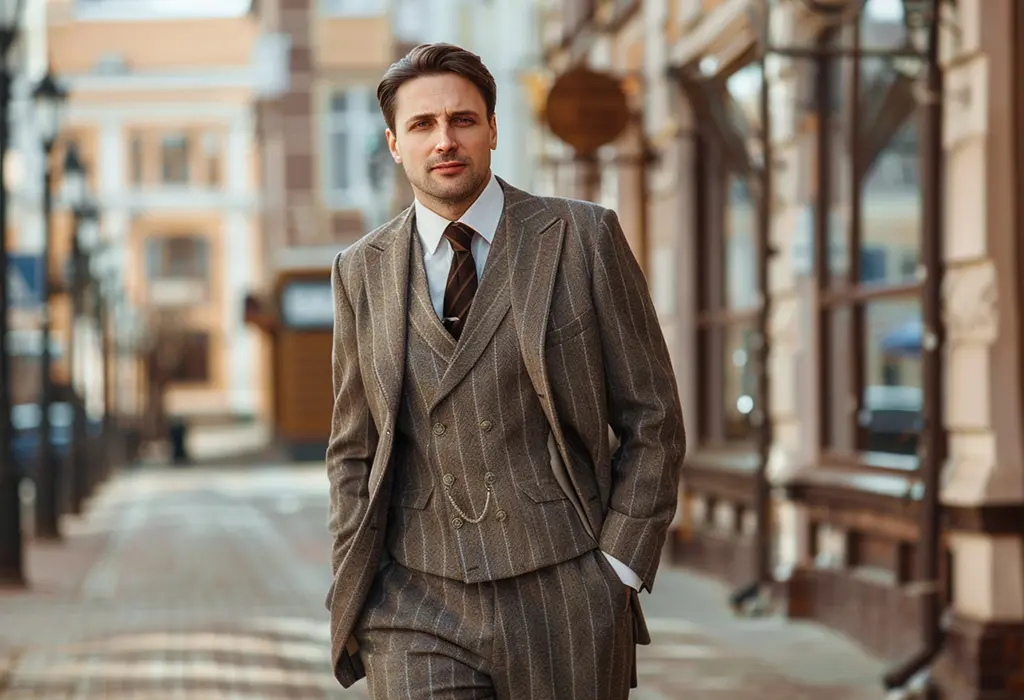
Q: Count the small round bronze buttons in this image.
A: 6